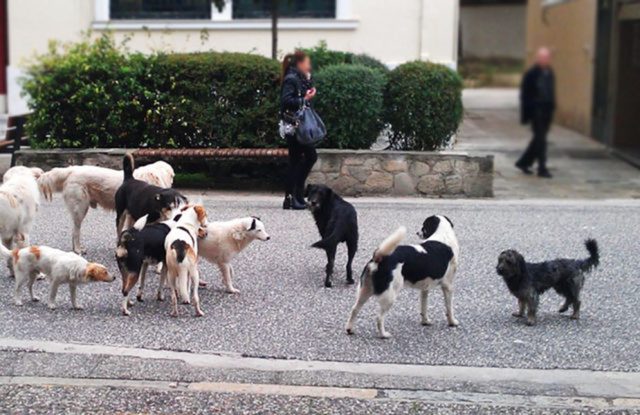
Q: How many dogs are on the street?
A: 10